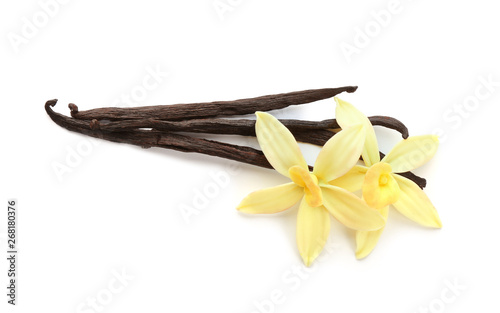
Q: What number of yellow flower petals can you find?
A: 10